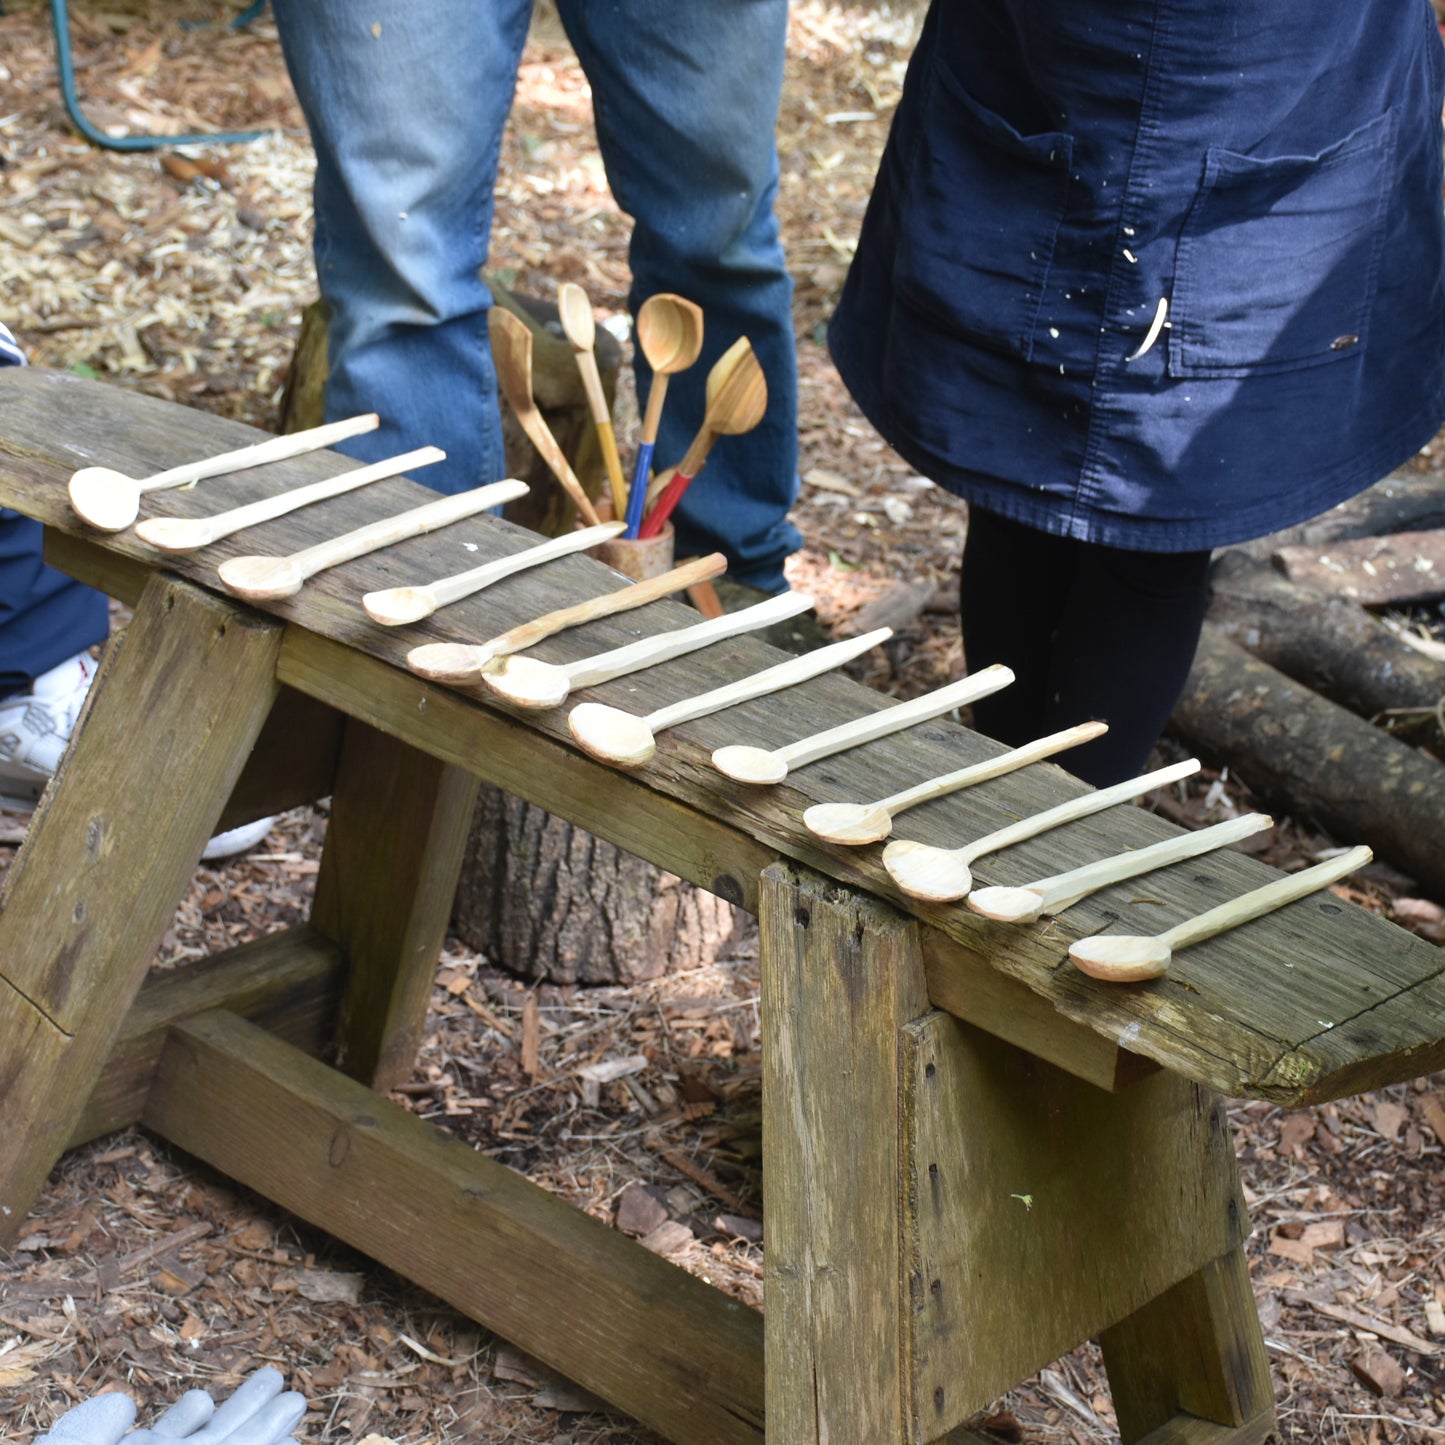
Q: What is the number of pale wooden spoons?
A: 12